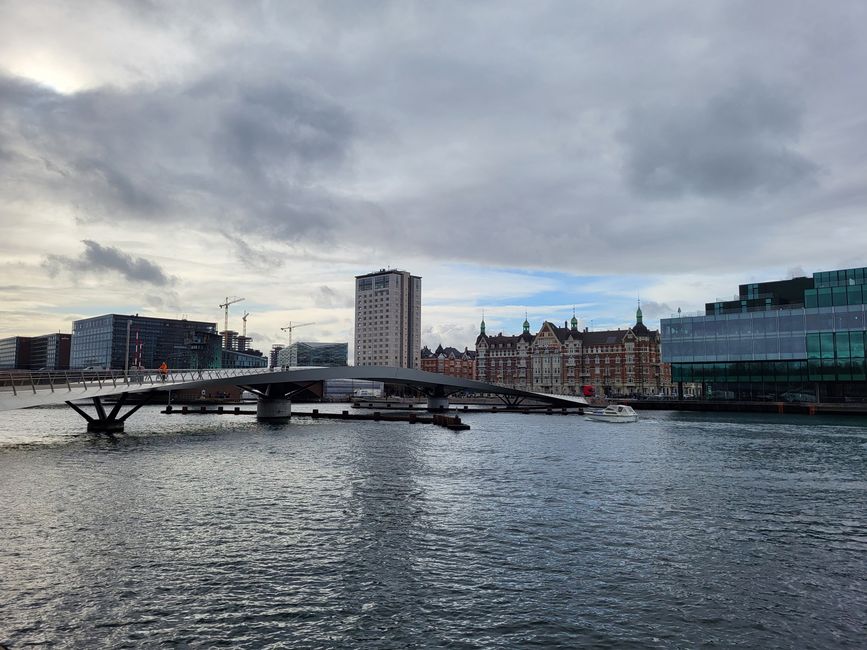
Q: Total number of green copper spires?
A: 4